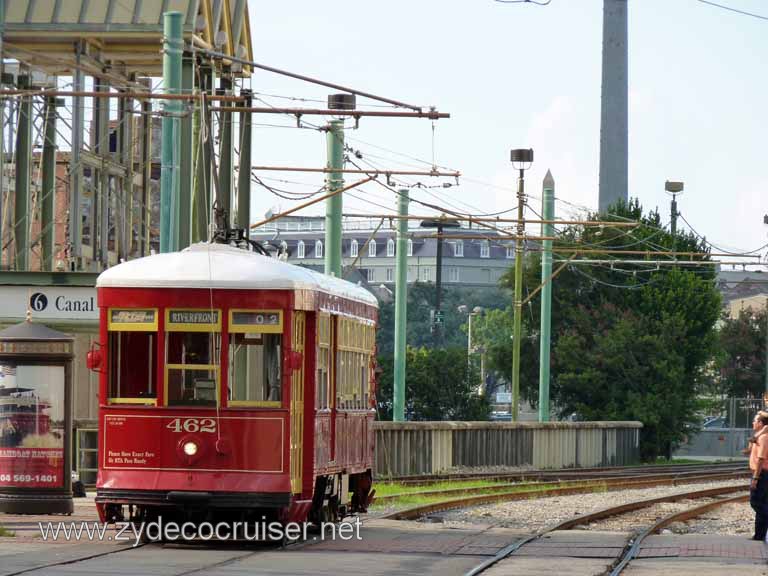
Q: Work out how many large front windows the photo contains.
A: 3